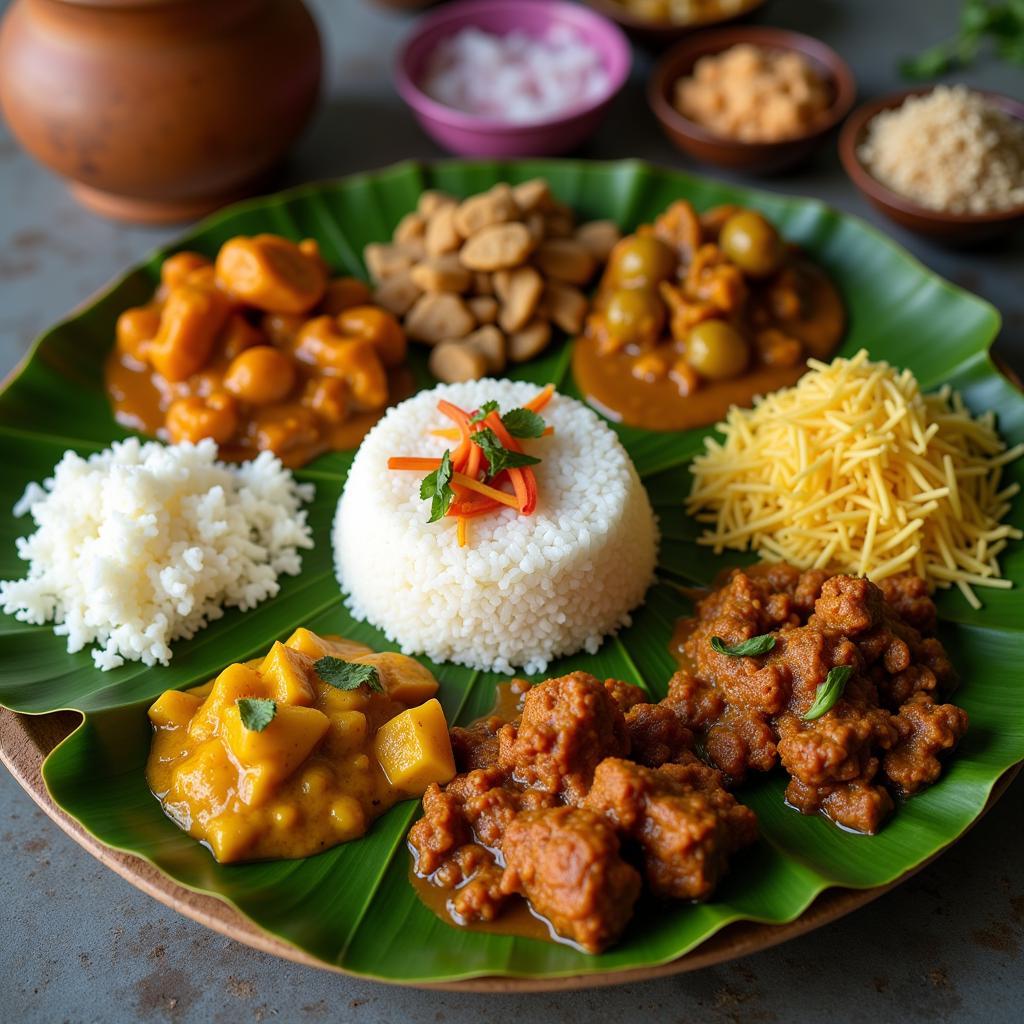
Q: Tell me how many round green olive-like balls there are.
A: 4